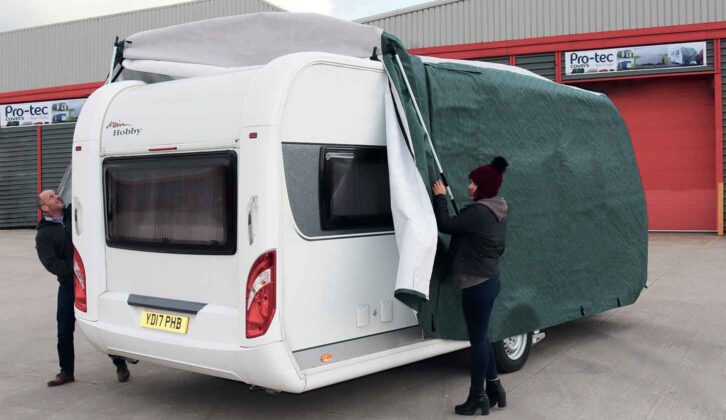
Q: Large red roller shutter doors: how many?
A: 1